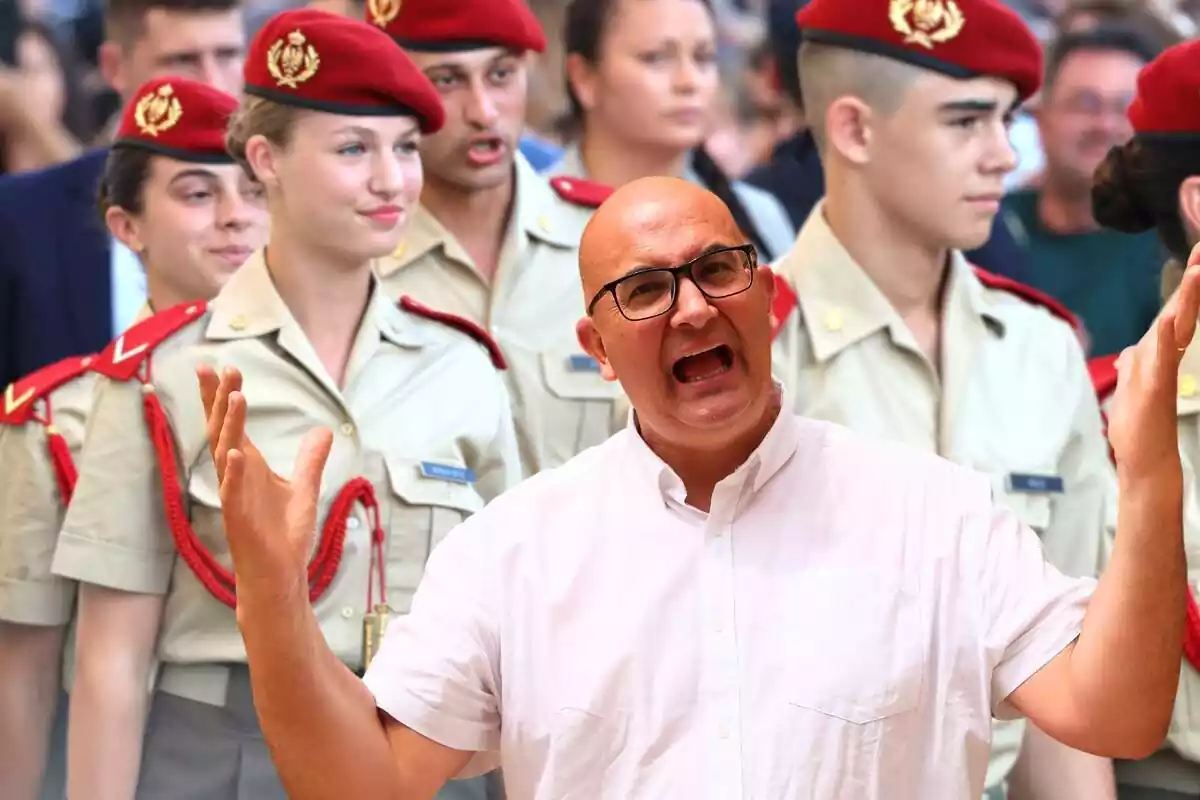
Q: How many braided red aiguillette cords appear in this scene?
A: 3